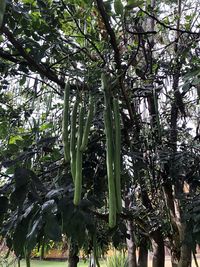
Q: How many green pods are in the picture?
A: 6